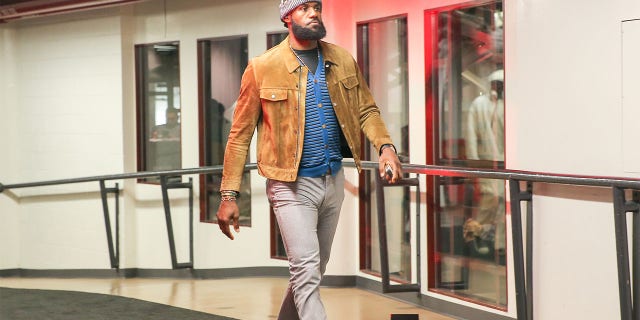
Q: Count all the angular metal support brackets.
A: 5